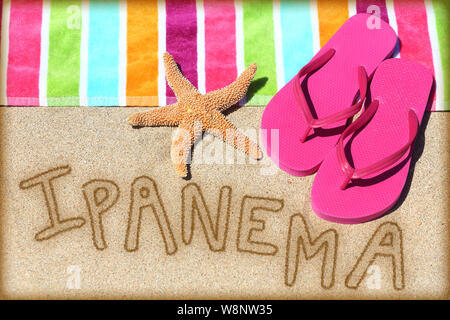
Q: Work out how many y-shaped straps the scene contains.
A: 2